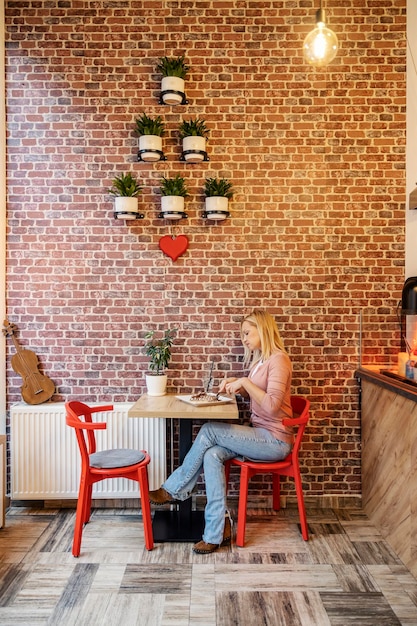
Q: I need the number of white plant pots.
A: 7